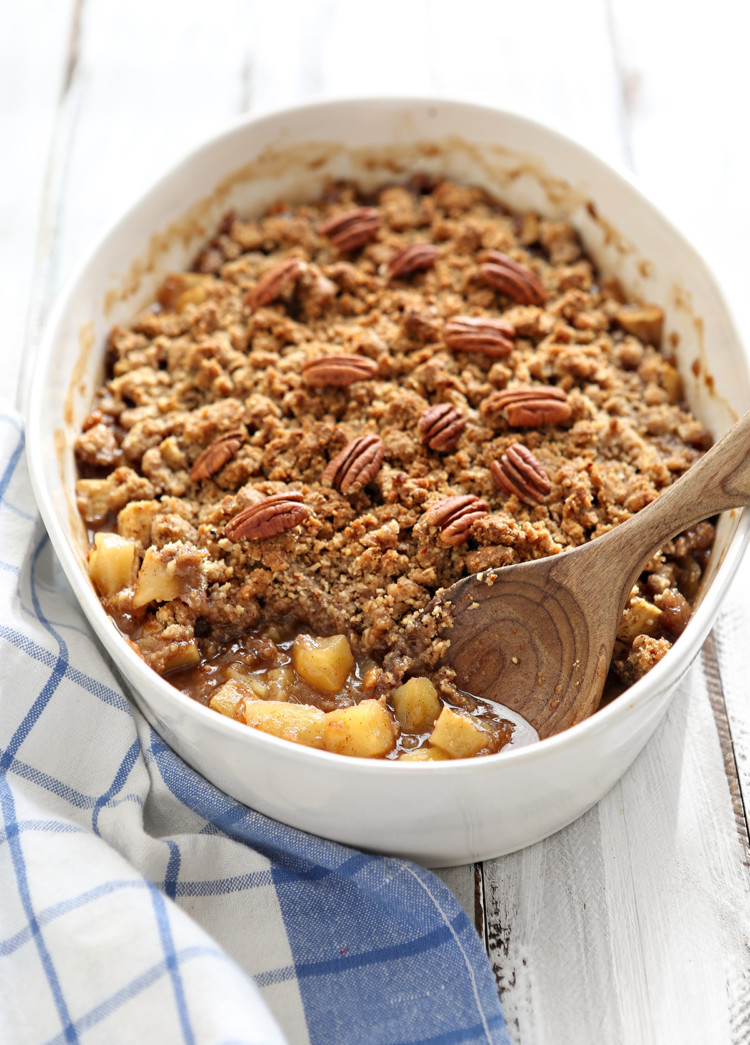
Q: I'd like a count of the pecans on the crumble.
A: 13